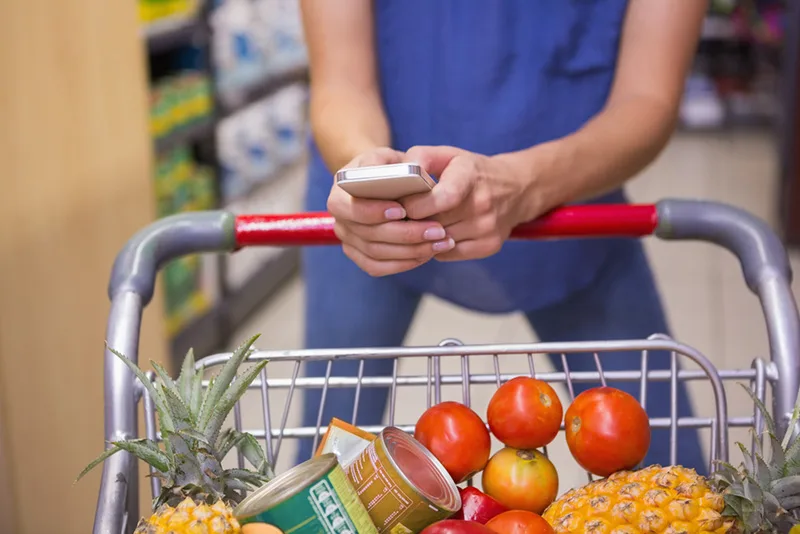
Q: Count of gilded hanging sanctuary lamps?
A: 0